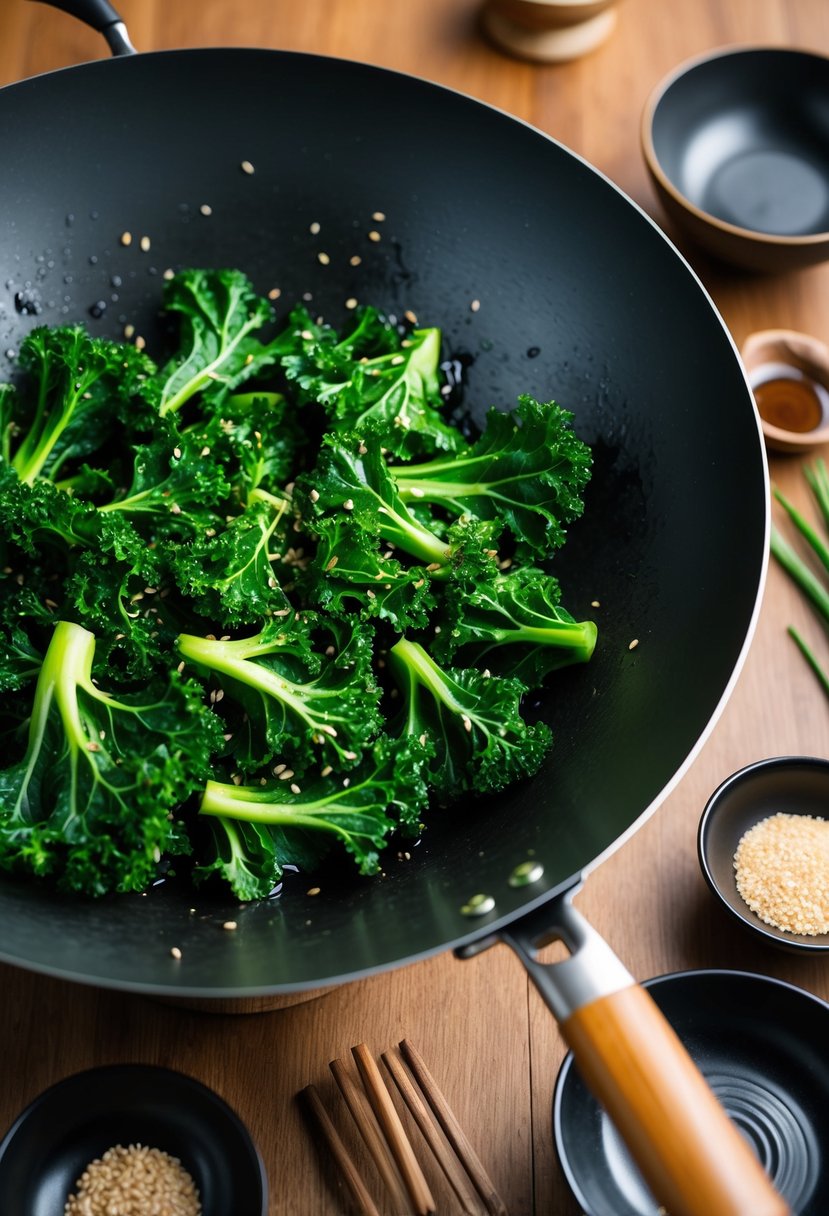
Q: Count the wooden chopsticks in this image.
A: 5